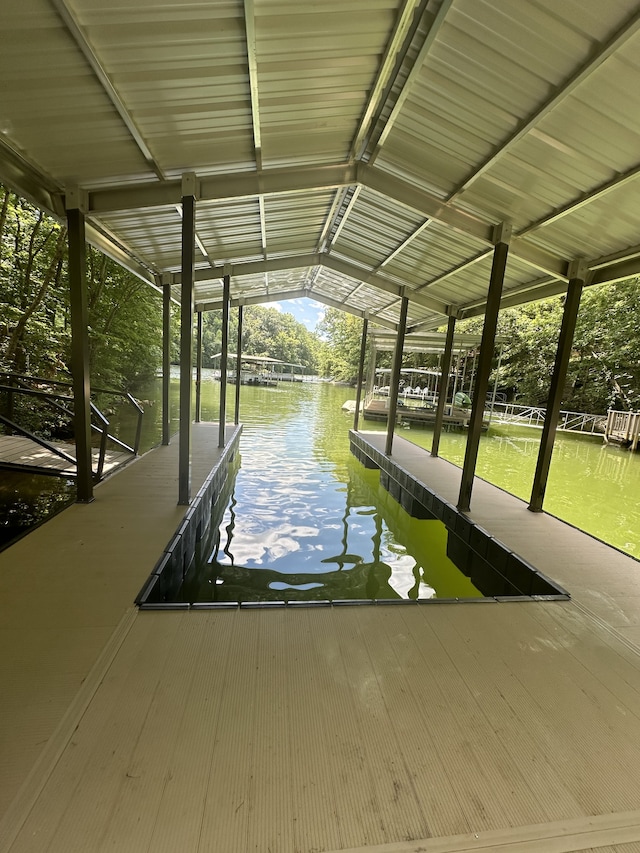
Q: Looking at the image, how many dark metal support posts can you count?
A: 11